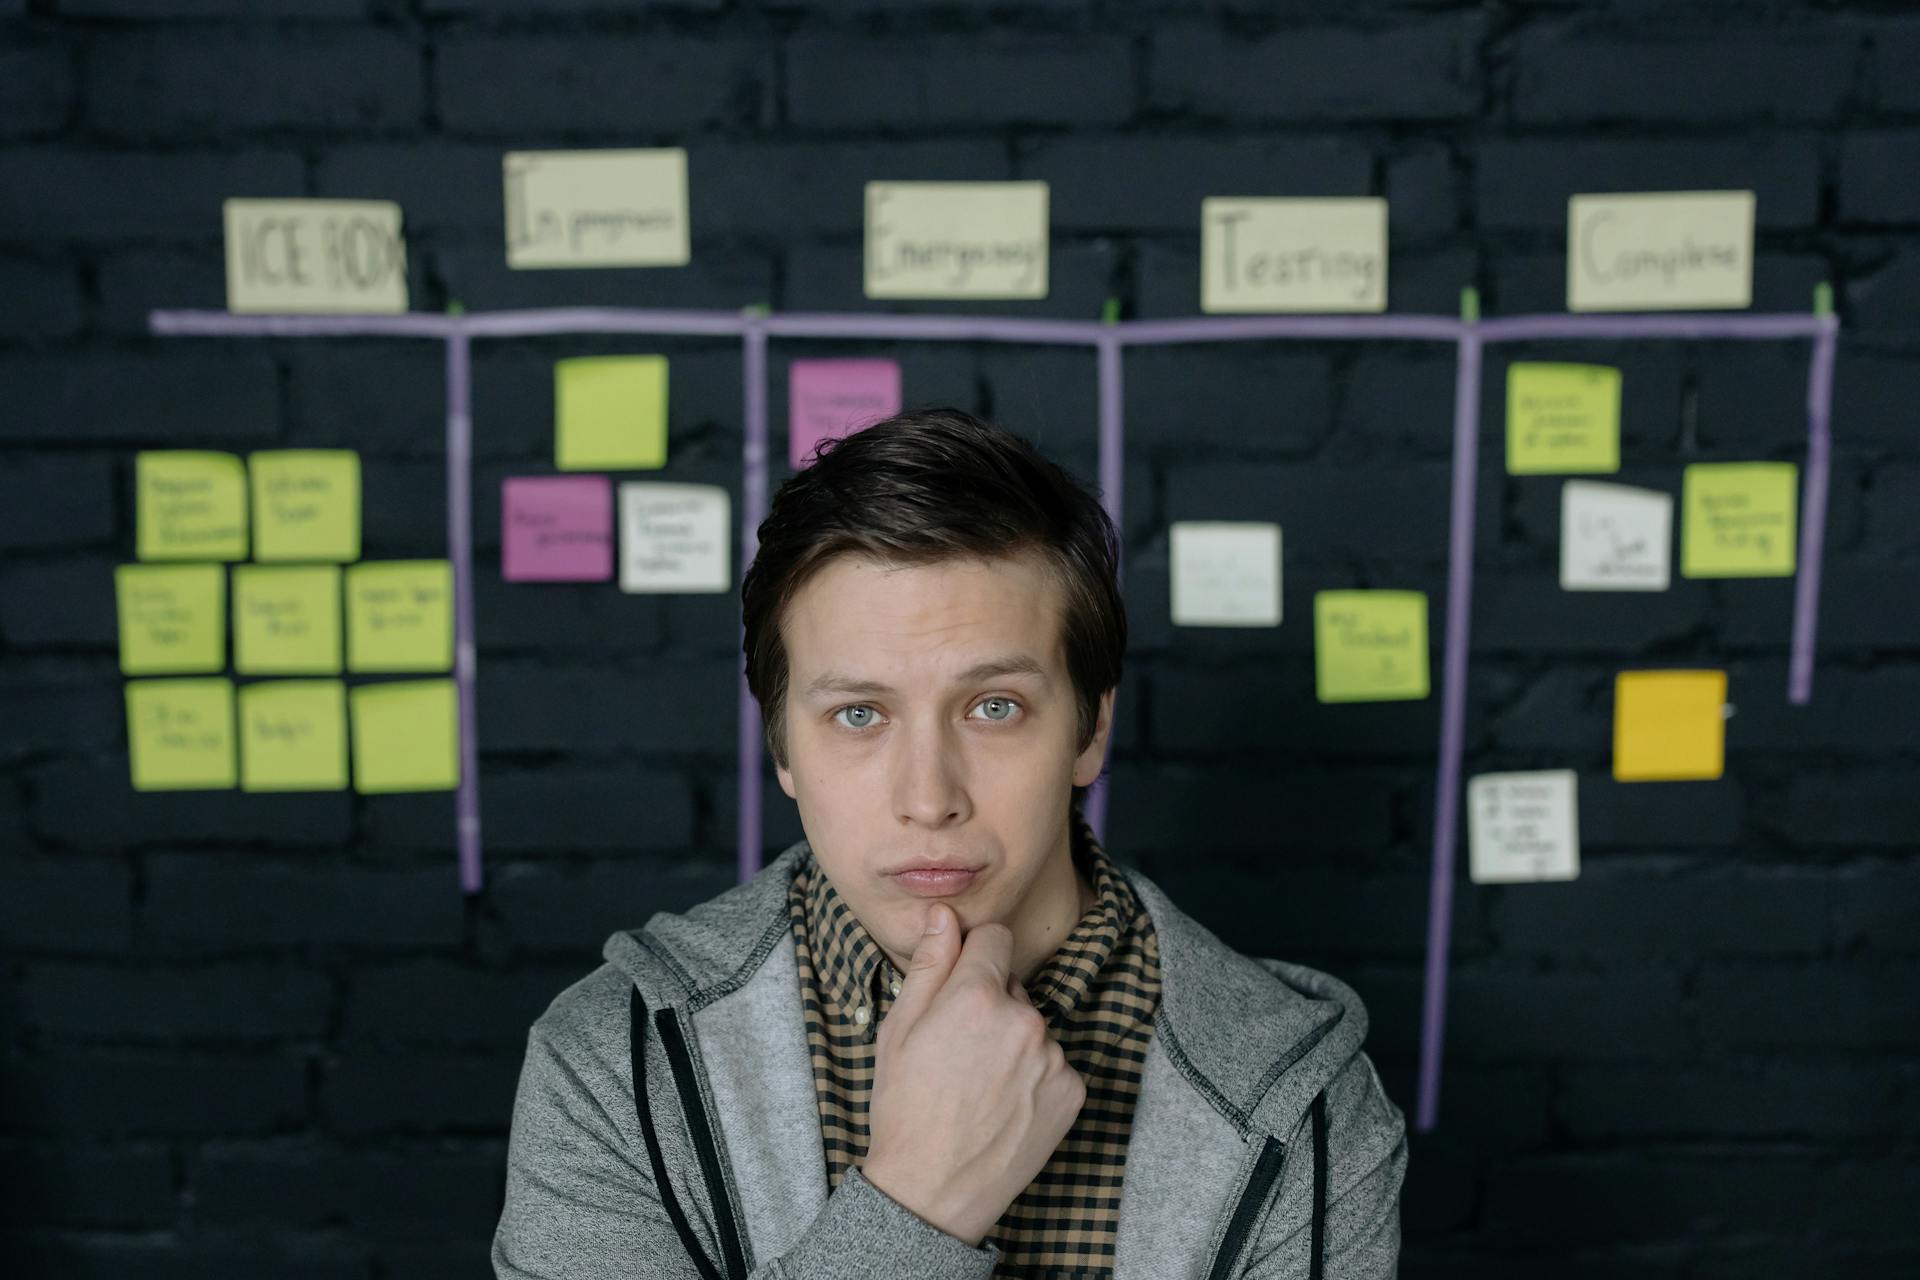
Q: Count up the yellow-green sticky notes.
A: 12